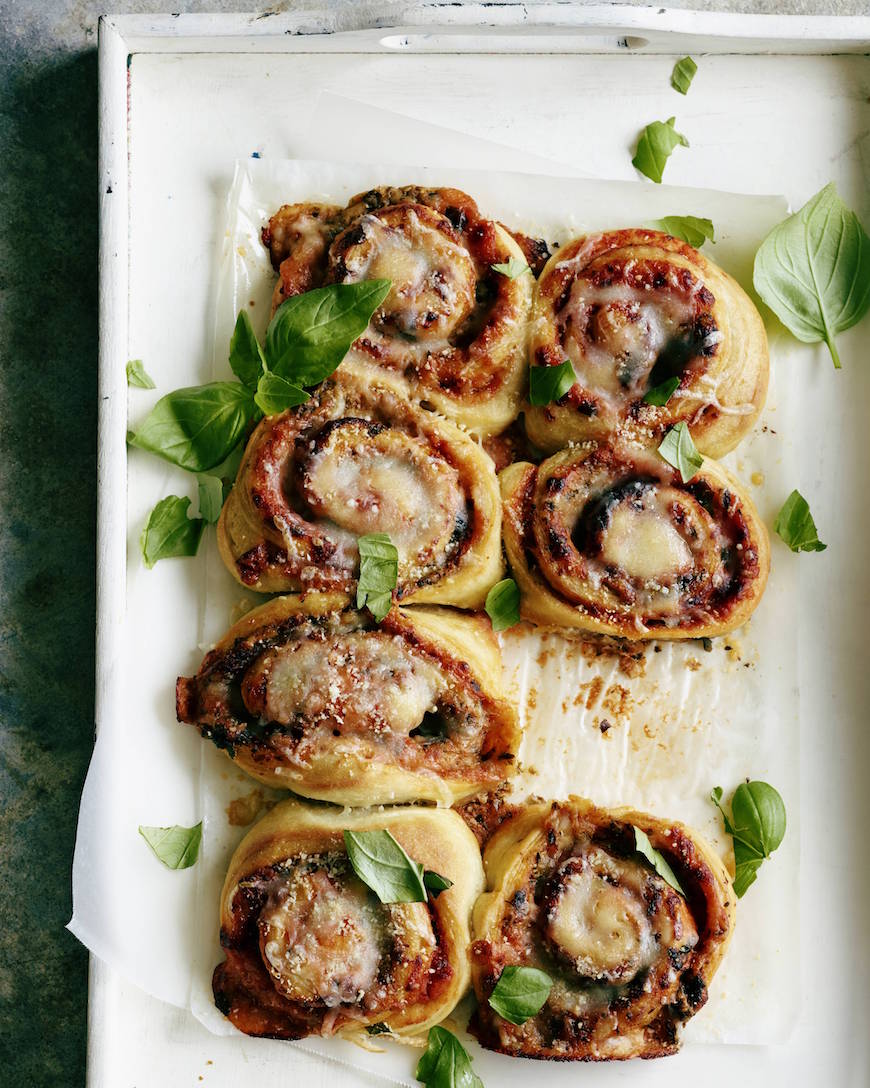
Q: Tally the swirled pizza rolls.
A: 7